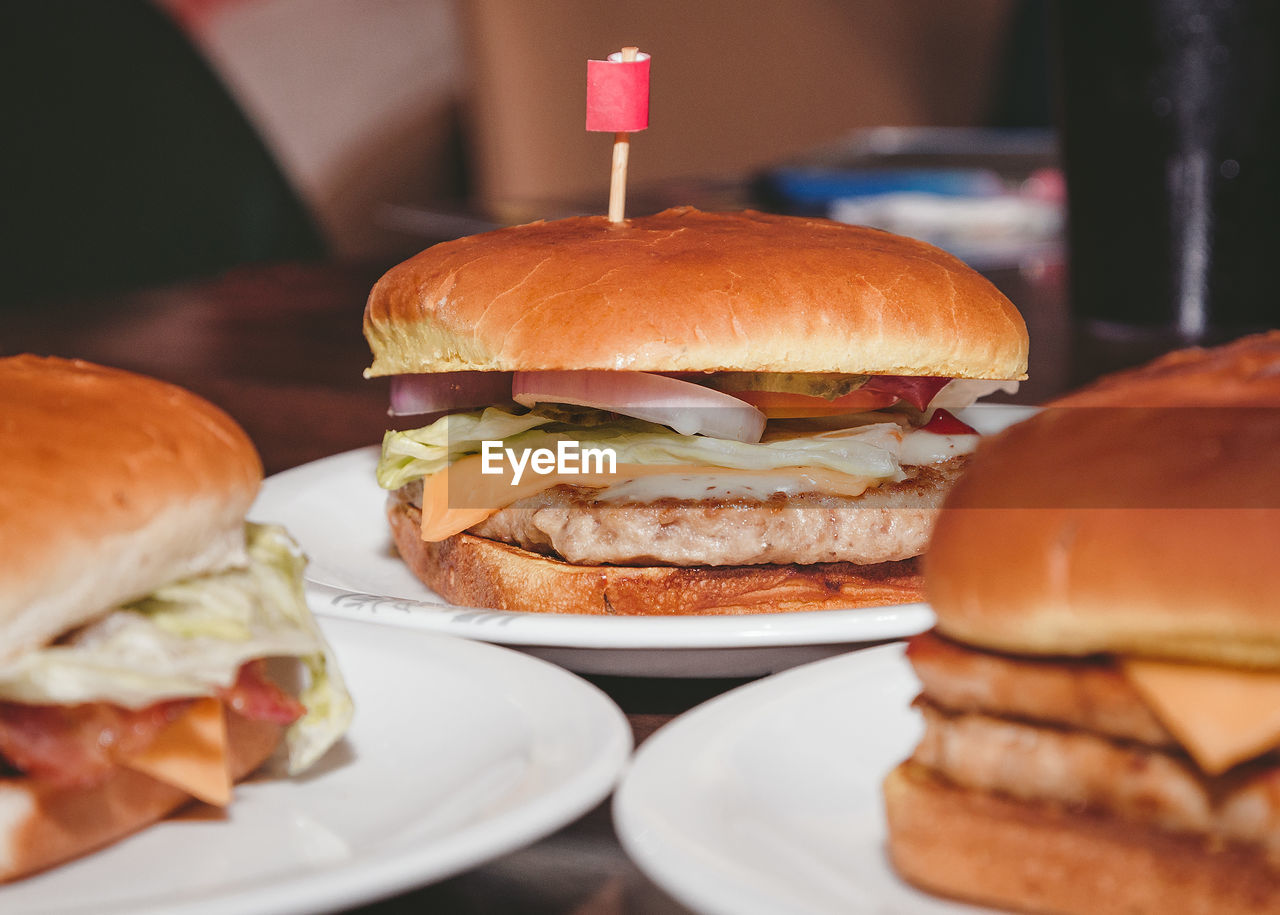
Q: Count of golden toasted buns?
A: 3